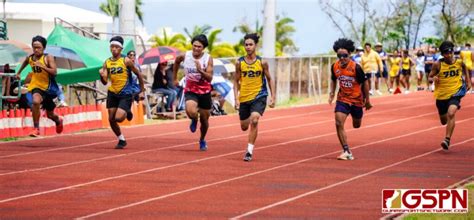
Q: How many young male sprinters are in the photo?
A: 6